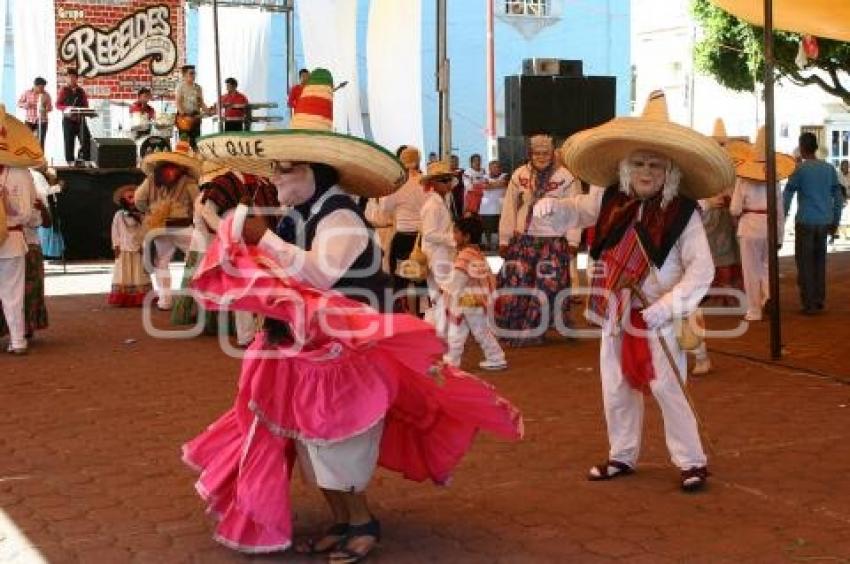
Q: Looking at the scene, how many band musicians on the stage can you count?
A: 6